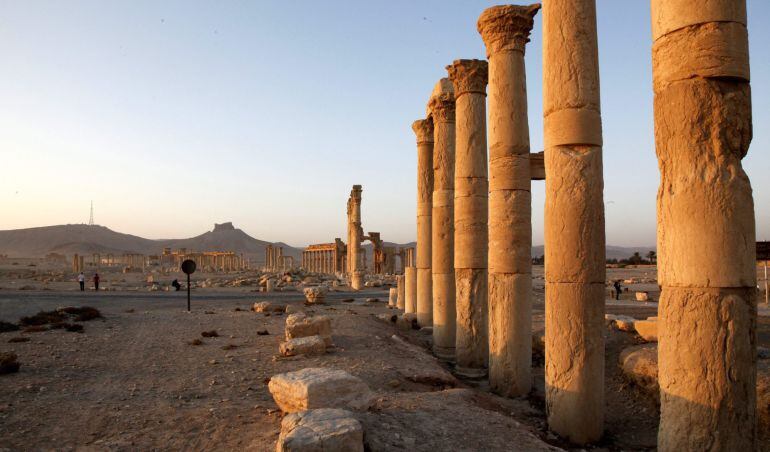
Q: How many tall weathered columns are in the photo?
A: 6